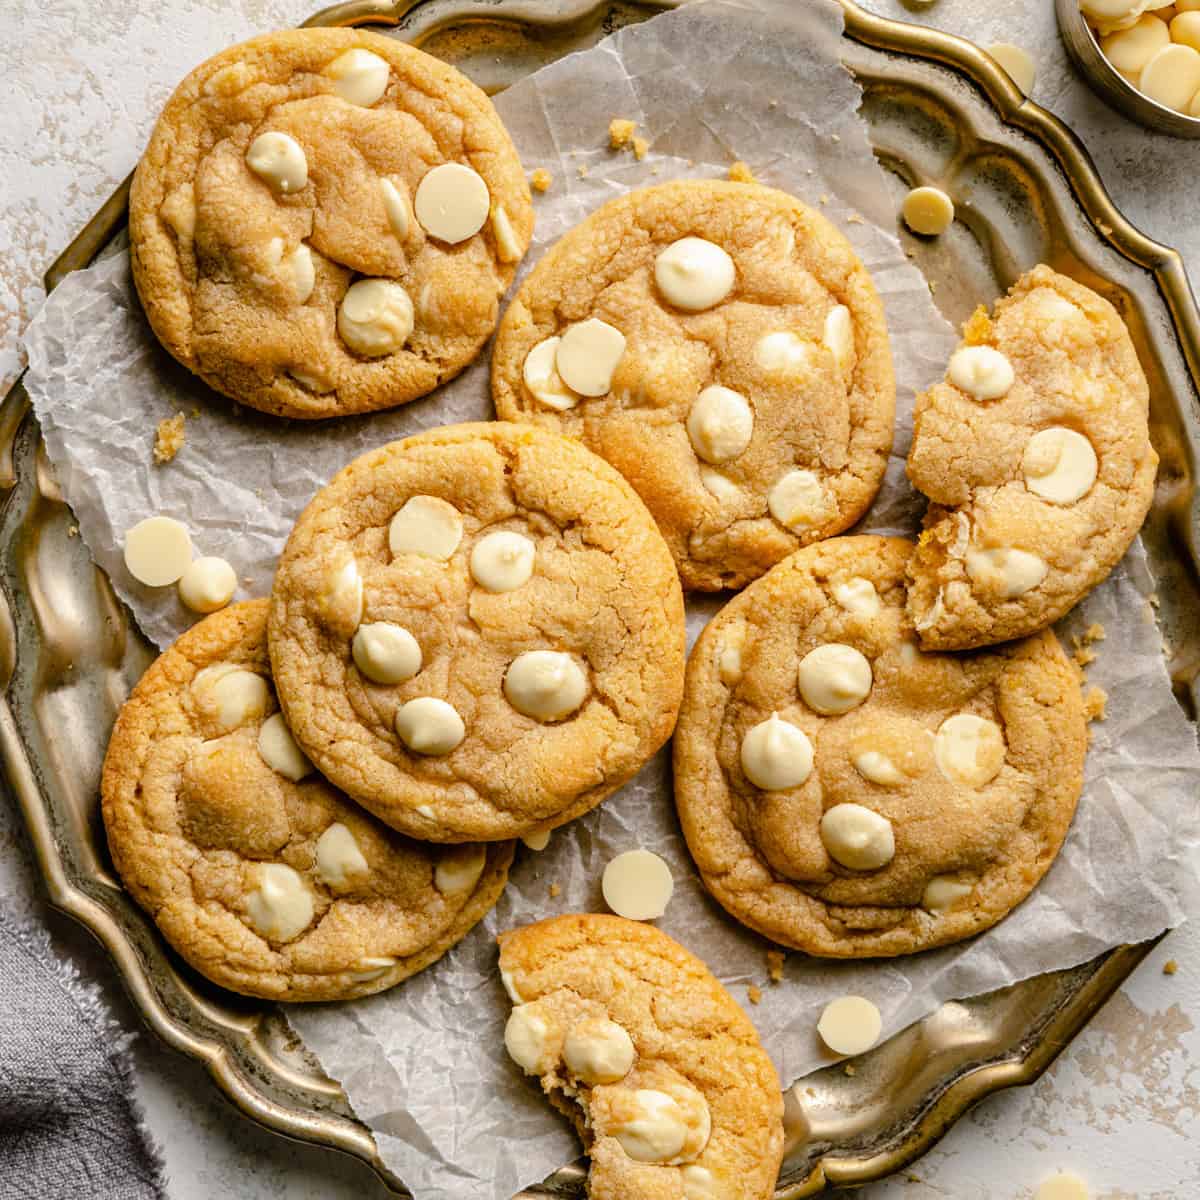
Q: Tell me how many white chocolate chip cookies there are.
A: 7